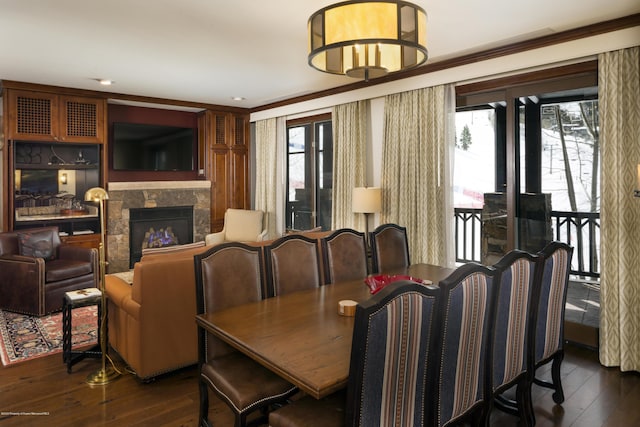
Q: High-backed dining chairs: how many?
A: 8